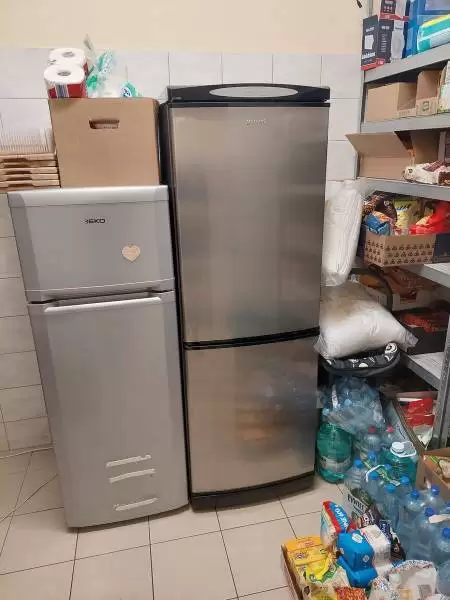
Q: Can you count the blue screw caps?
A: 11